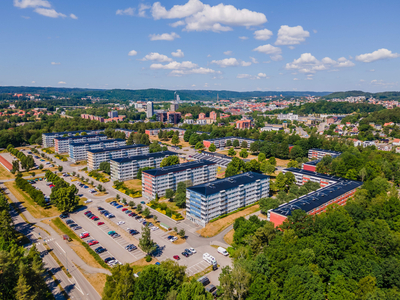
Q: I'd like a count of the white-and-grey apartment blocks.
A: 7